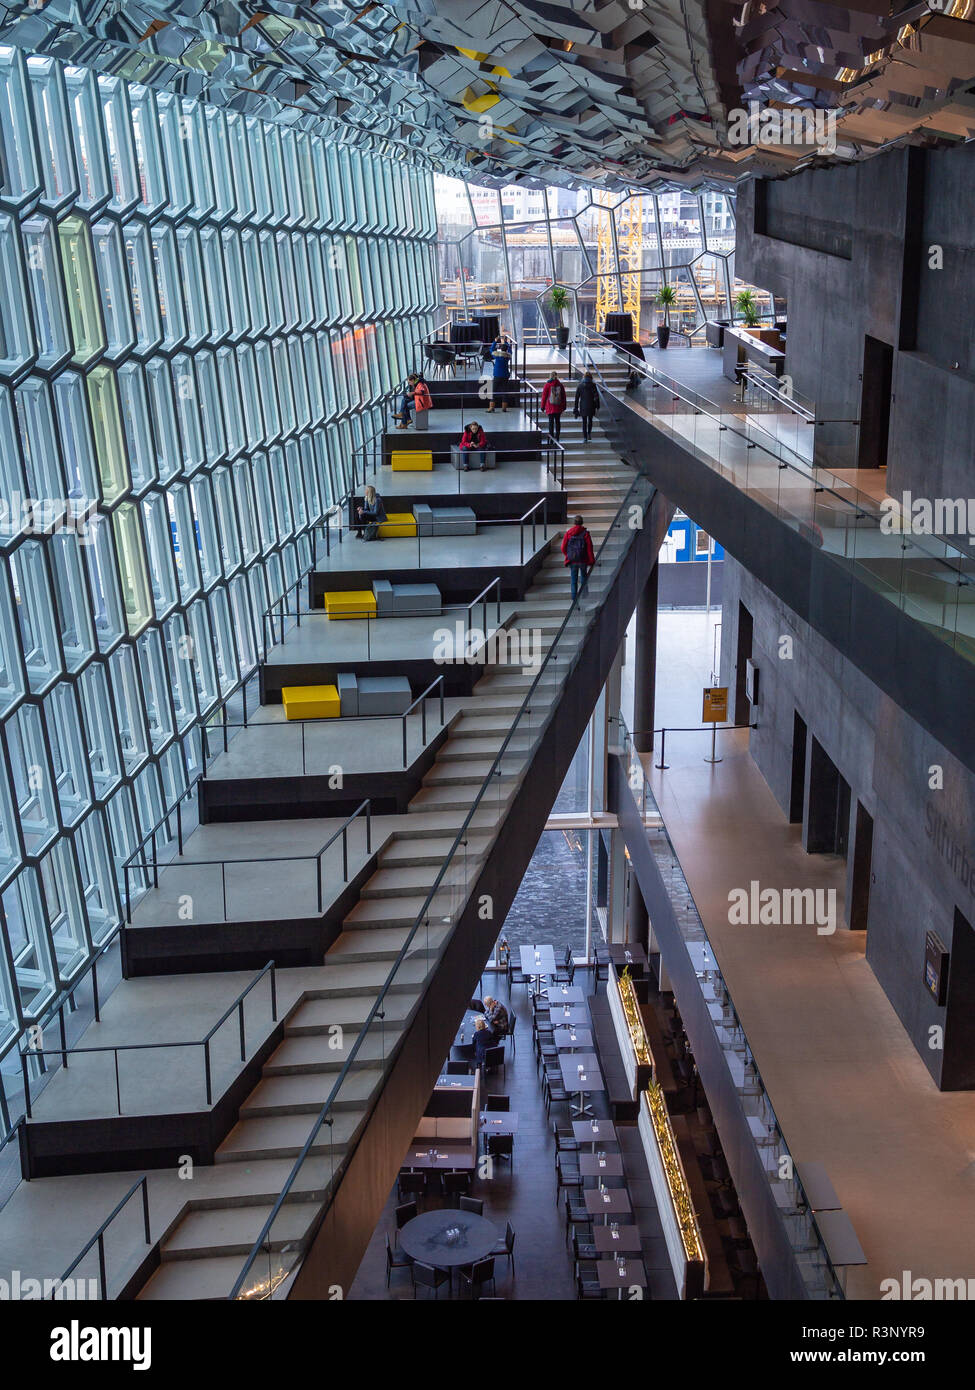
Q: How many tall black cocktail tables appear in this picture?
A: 3